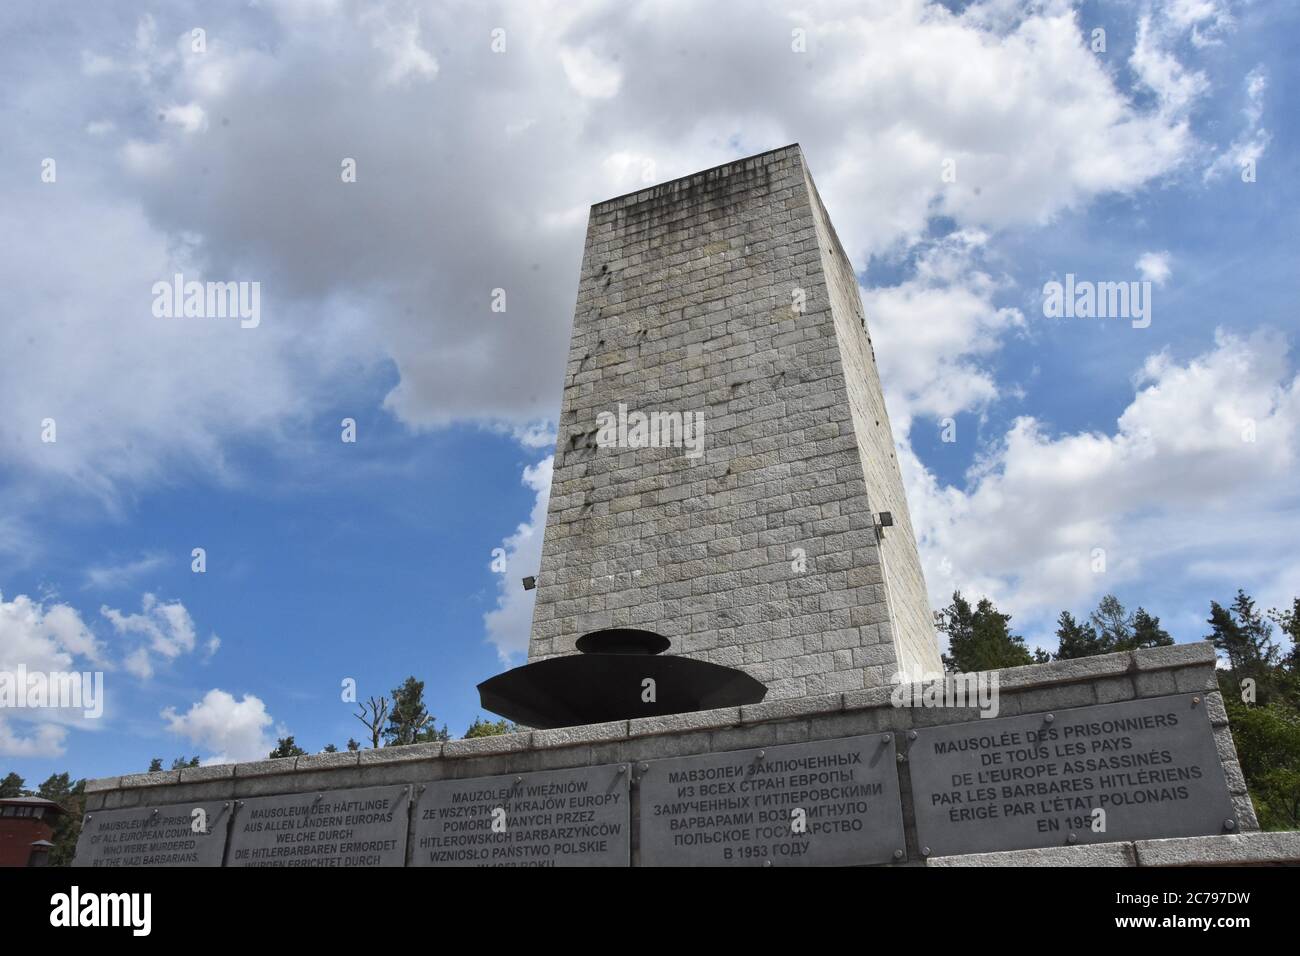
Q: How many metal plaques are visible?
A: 5